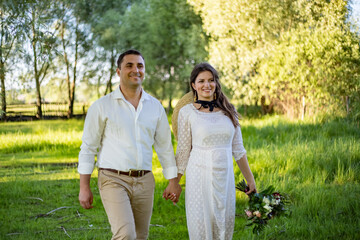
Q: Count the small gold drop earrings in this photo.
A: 2